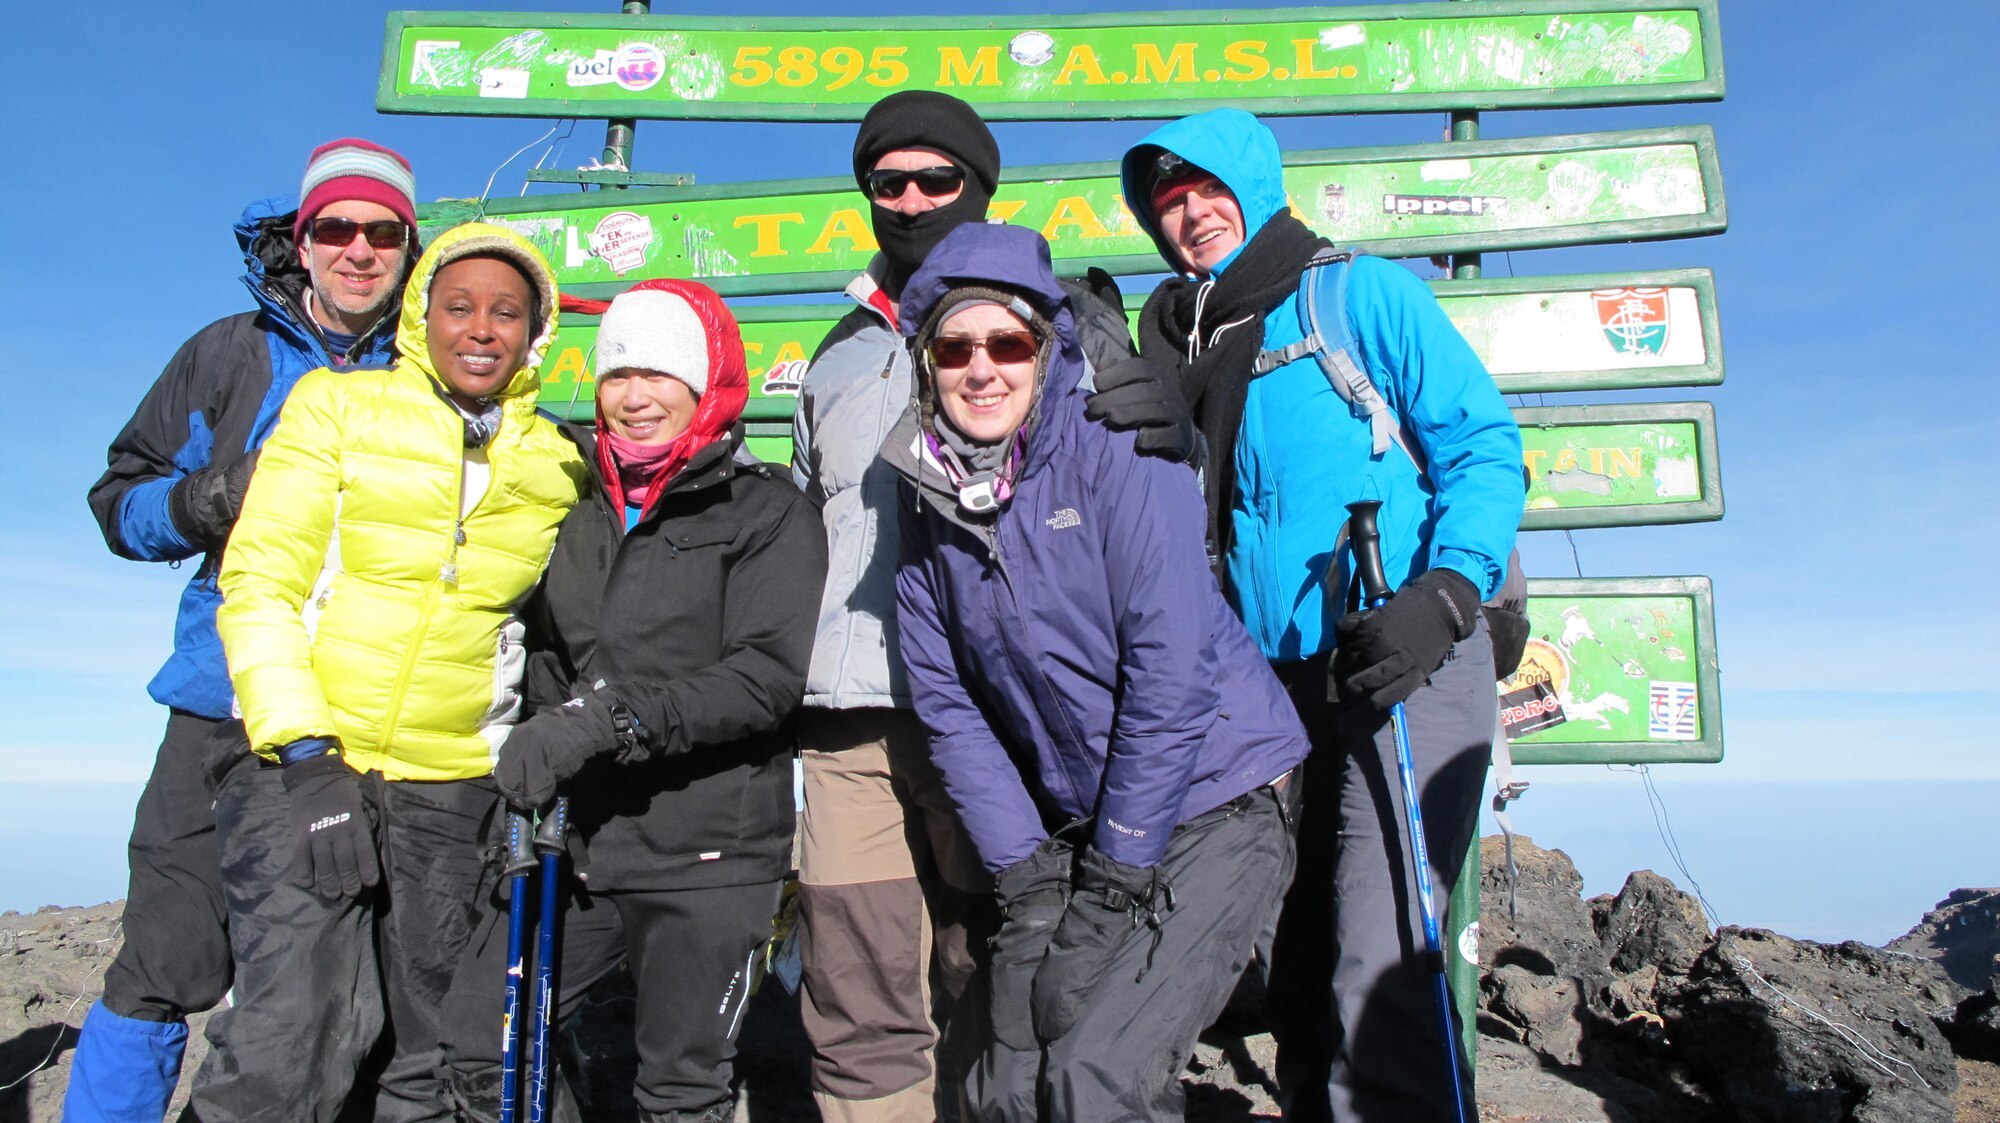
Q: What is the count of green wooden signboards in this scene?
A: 5